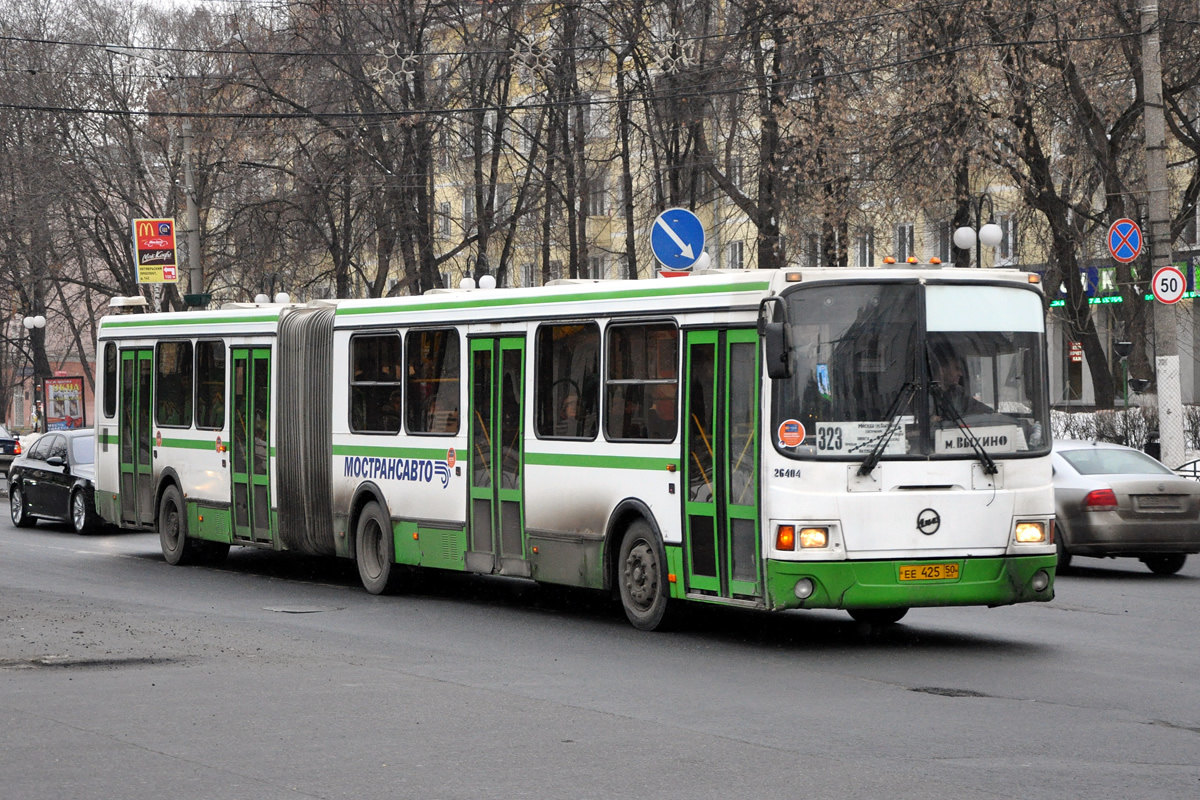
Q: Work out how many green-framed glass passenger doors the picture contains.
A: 4